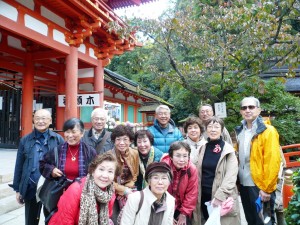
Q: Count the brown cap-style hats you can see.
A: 1